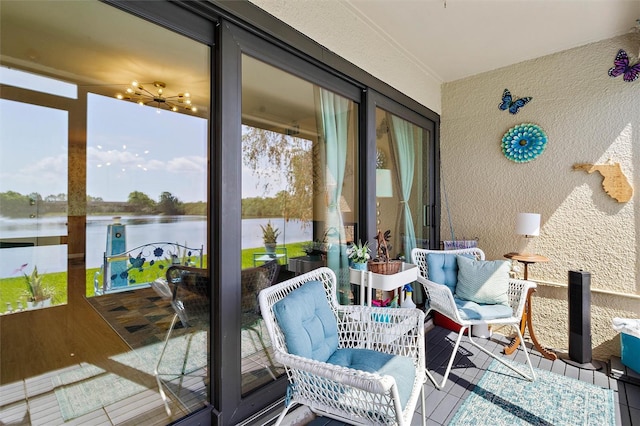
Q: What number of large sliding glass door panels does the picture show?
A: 3